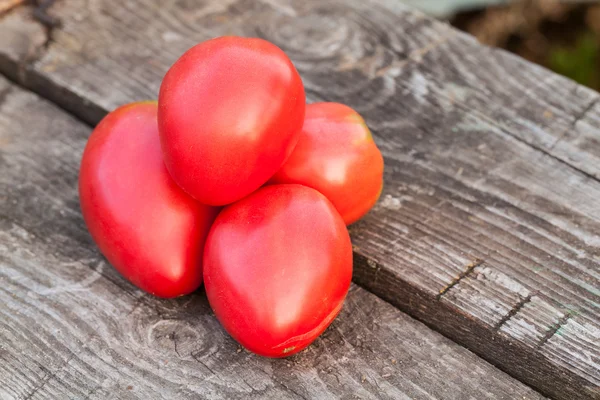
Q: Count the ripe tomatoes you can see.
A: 4